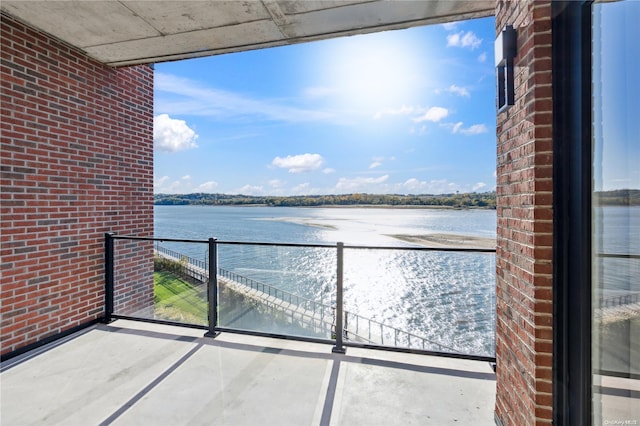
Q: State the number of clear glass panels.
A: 3